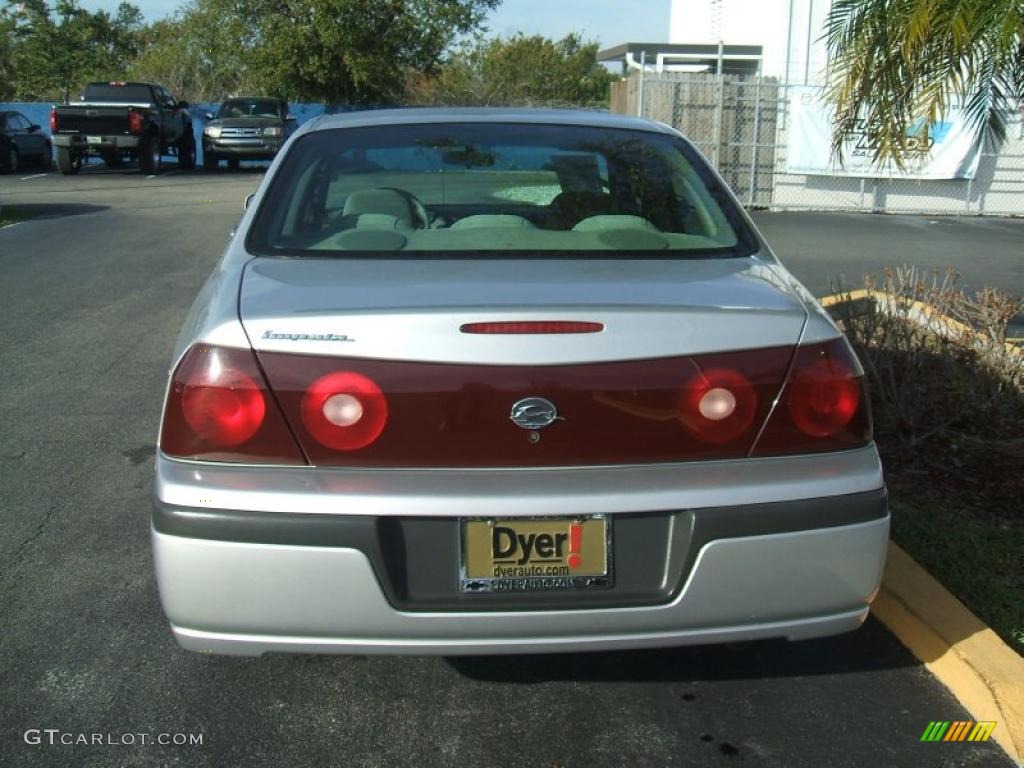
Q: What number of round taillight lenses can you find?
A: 4